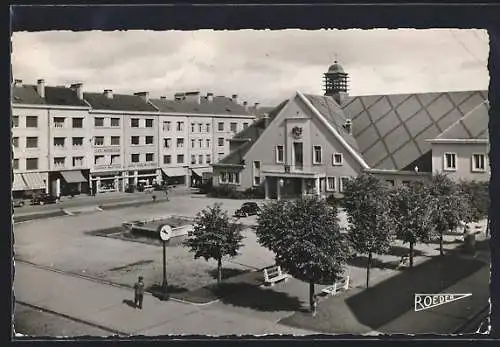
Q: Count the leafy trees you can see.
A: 6